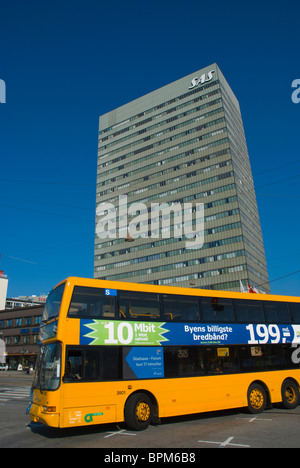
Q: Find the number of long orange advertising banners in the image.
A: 0